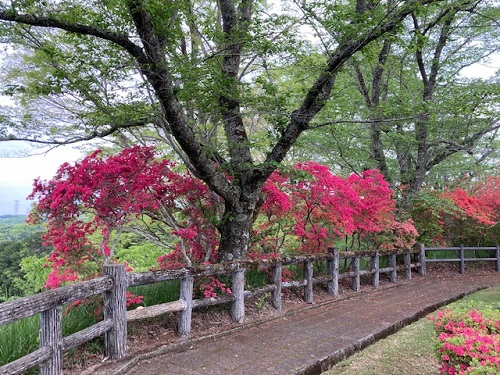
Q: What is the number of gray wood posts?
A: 14